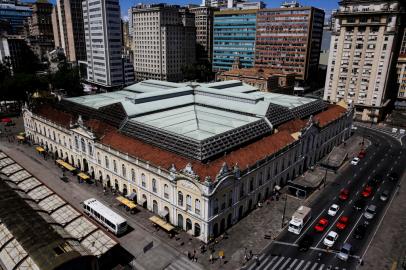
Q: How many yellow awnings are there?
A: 6